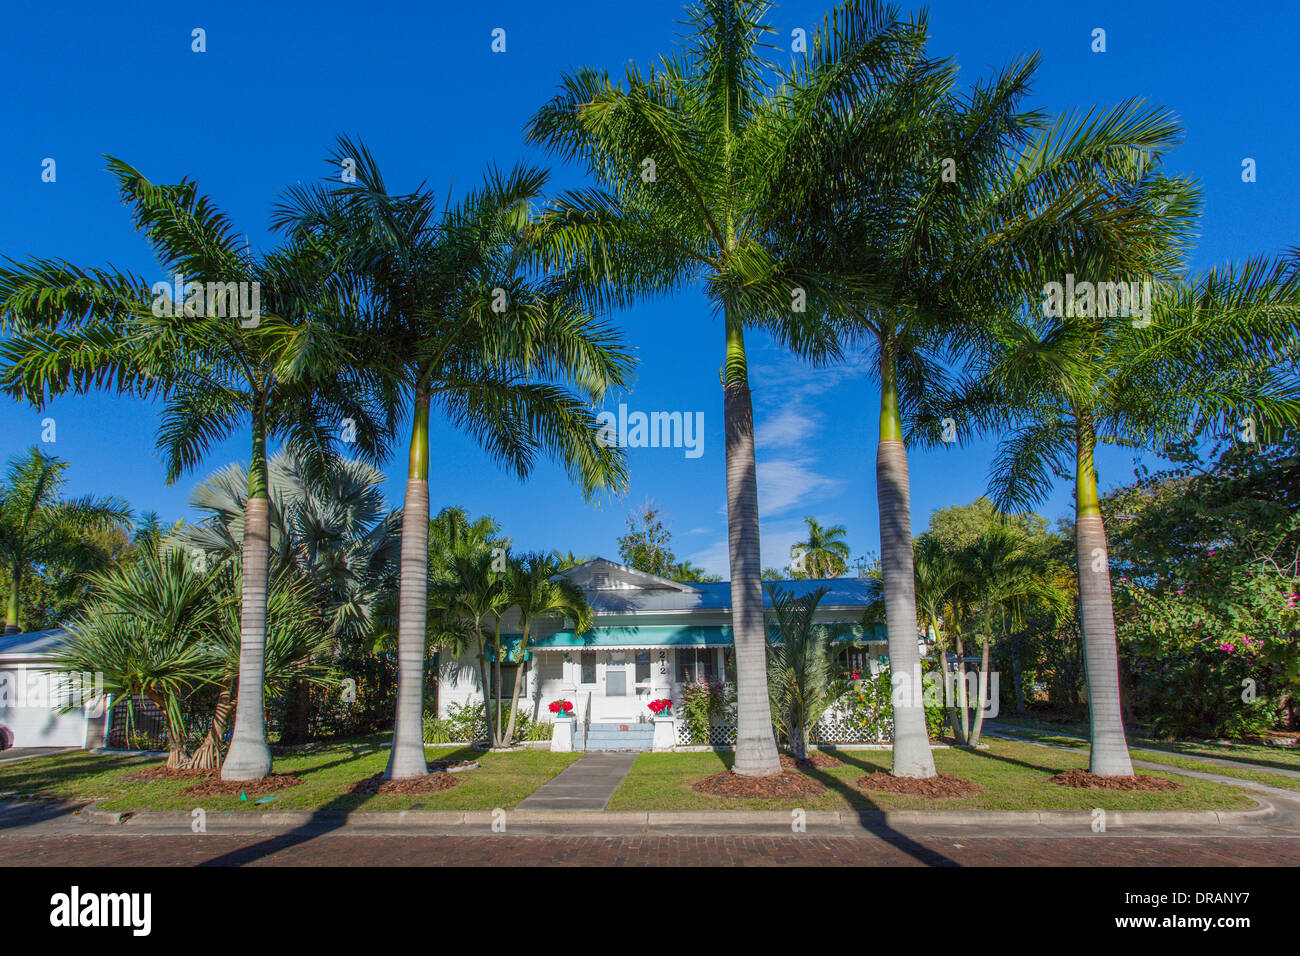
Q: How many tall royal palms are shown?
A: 5